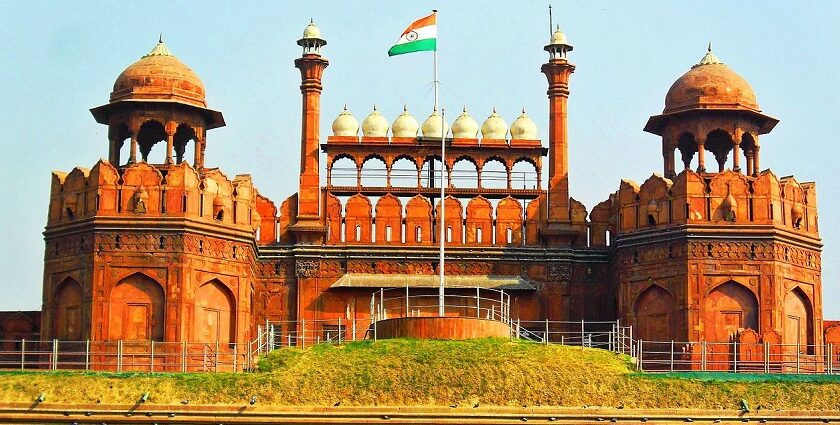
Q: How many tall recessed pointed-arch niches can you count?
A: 6